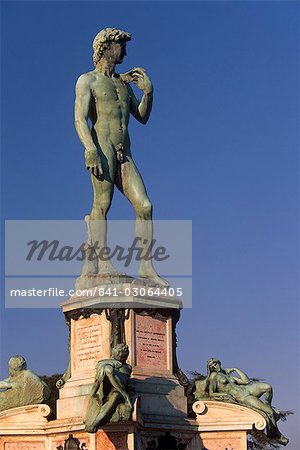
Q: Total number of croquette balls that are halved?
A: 0